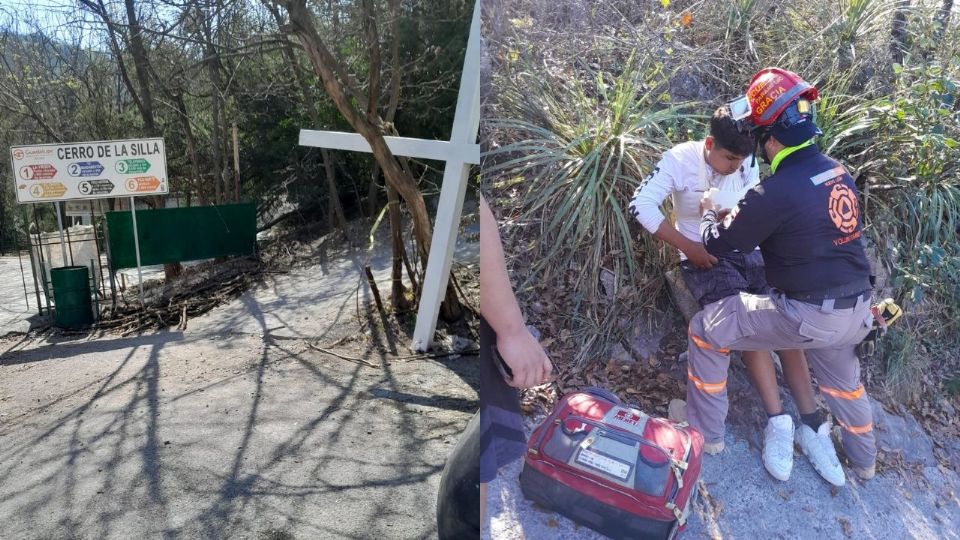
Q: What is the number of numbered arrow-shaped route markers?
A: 6